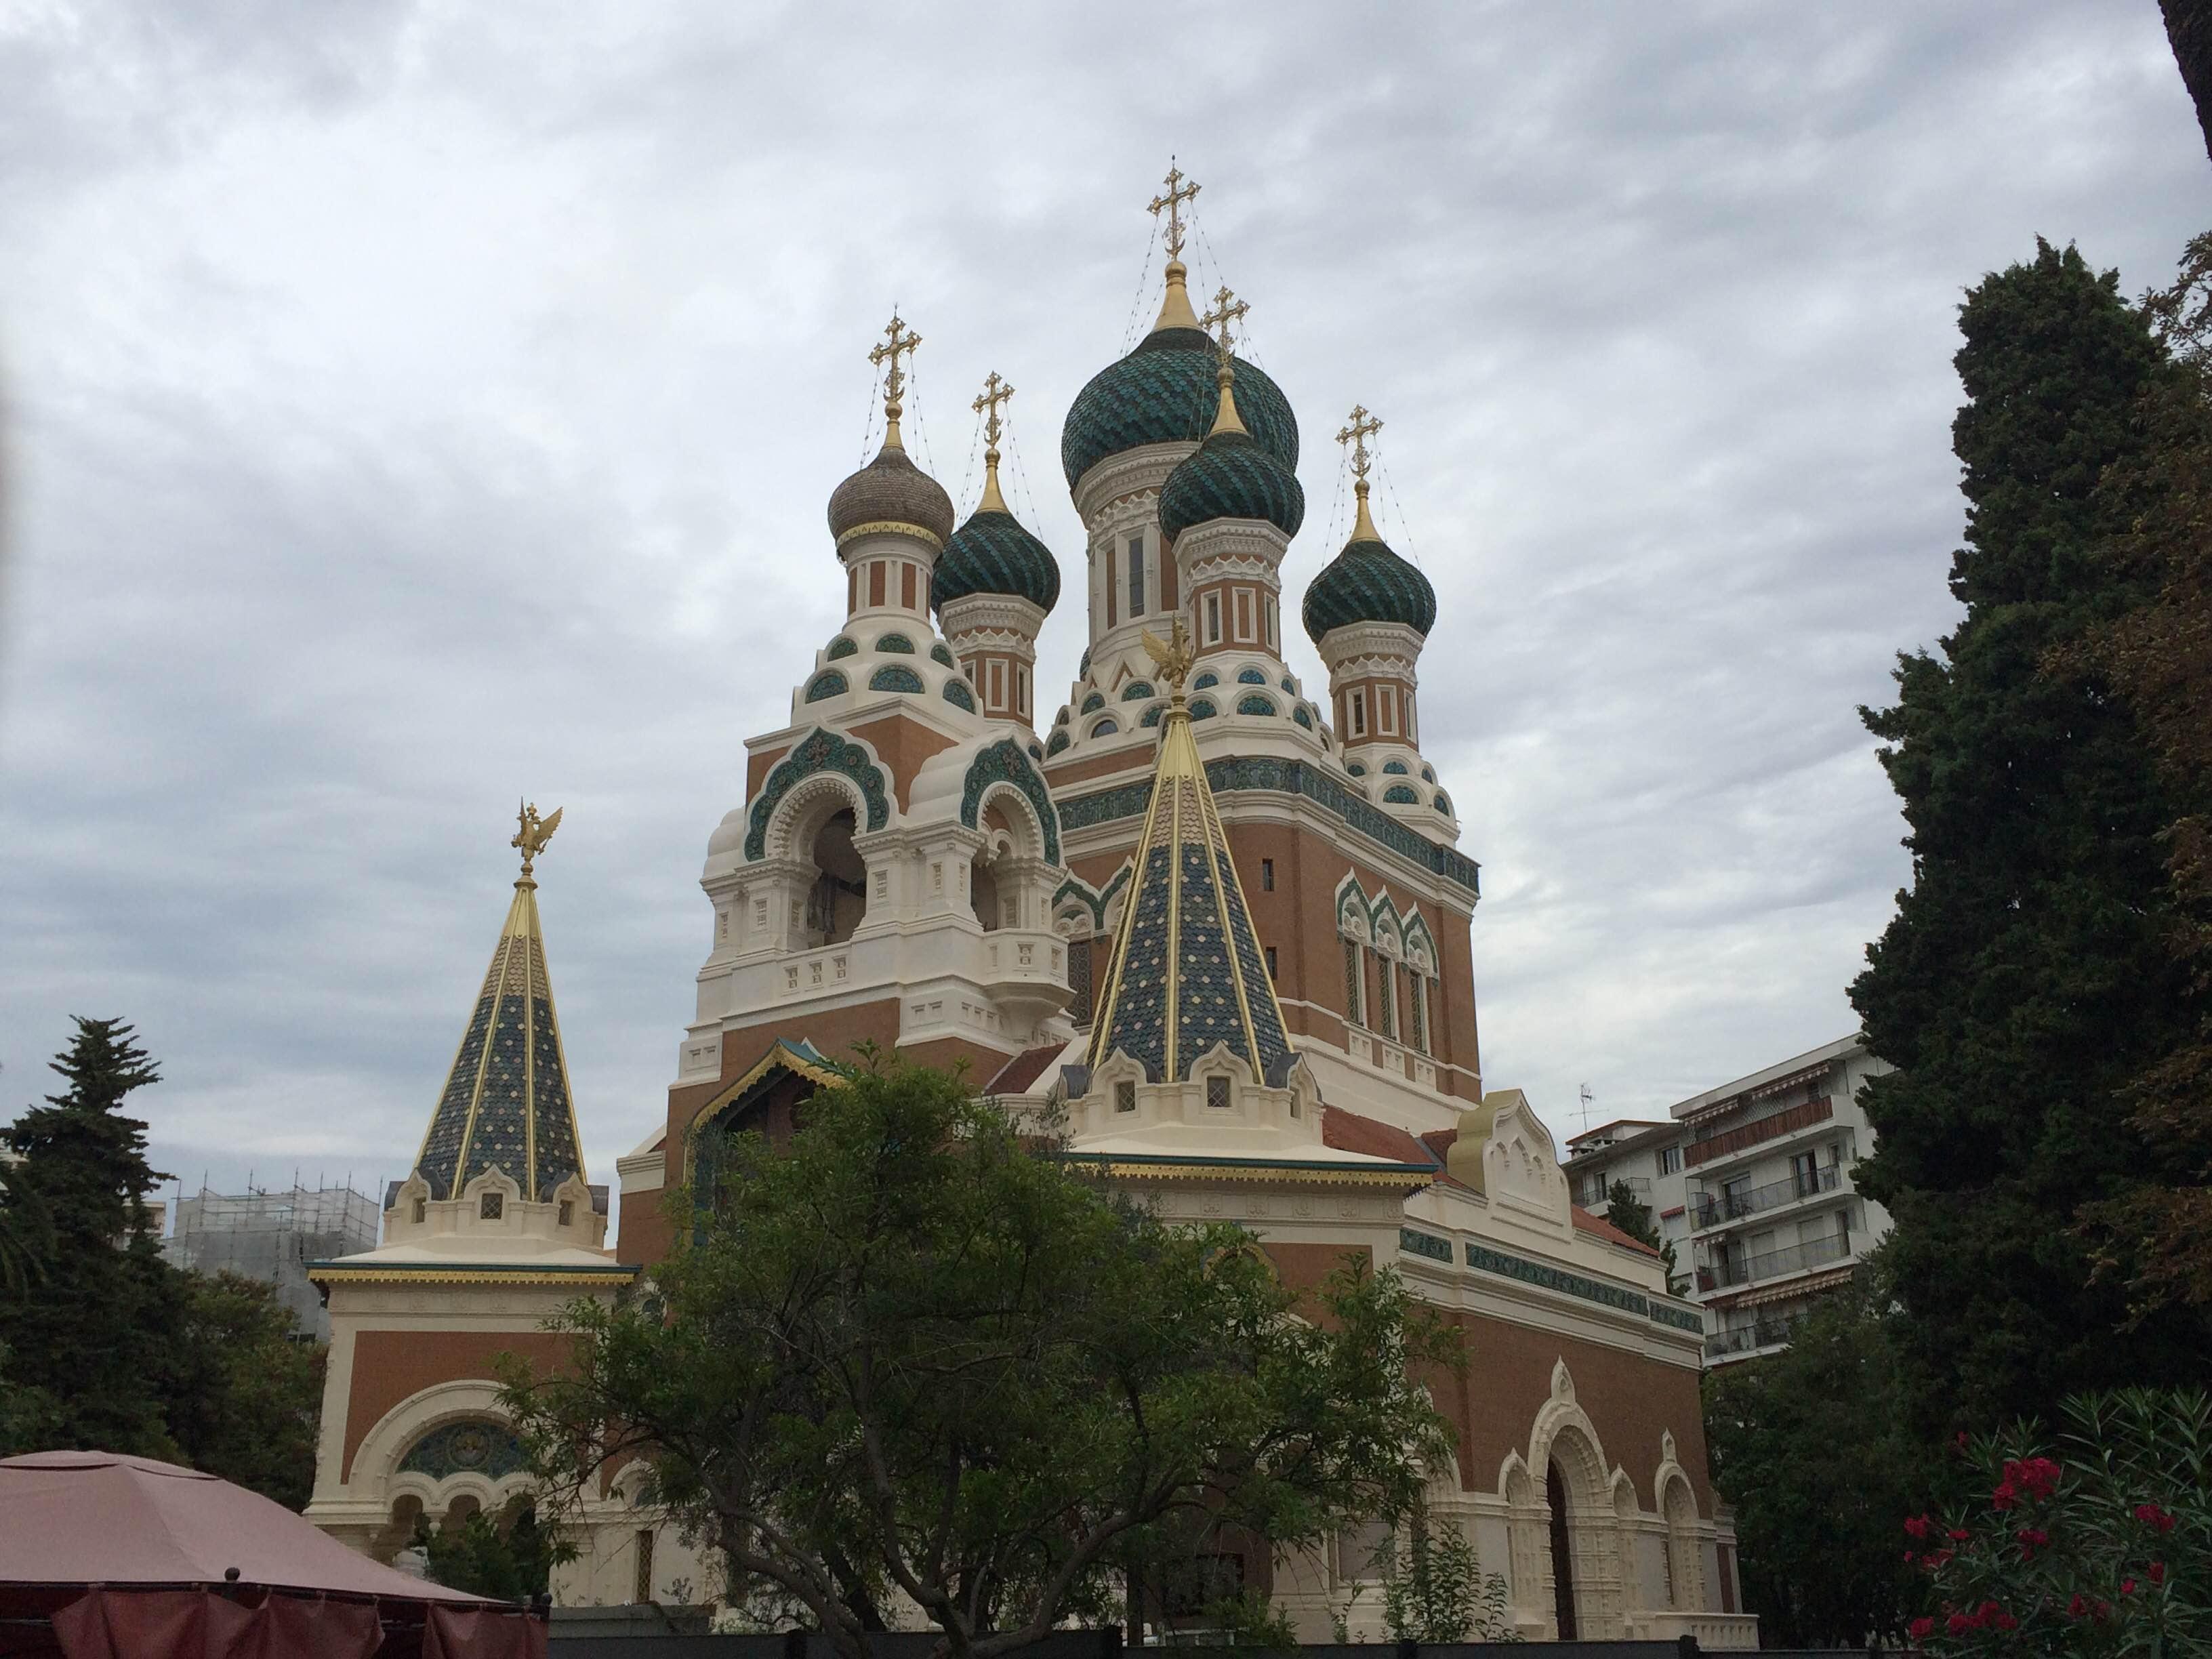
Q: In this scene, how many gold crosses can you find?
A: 5